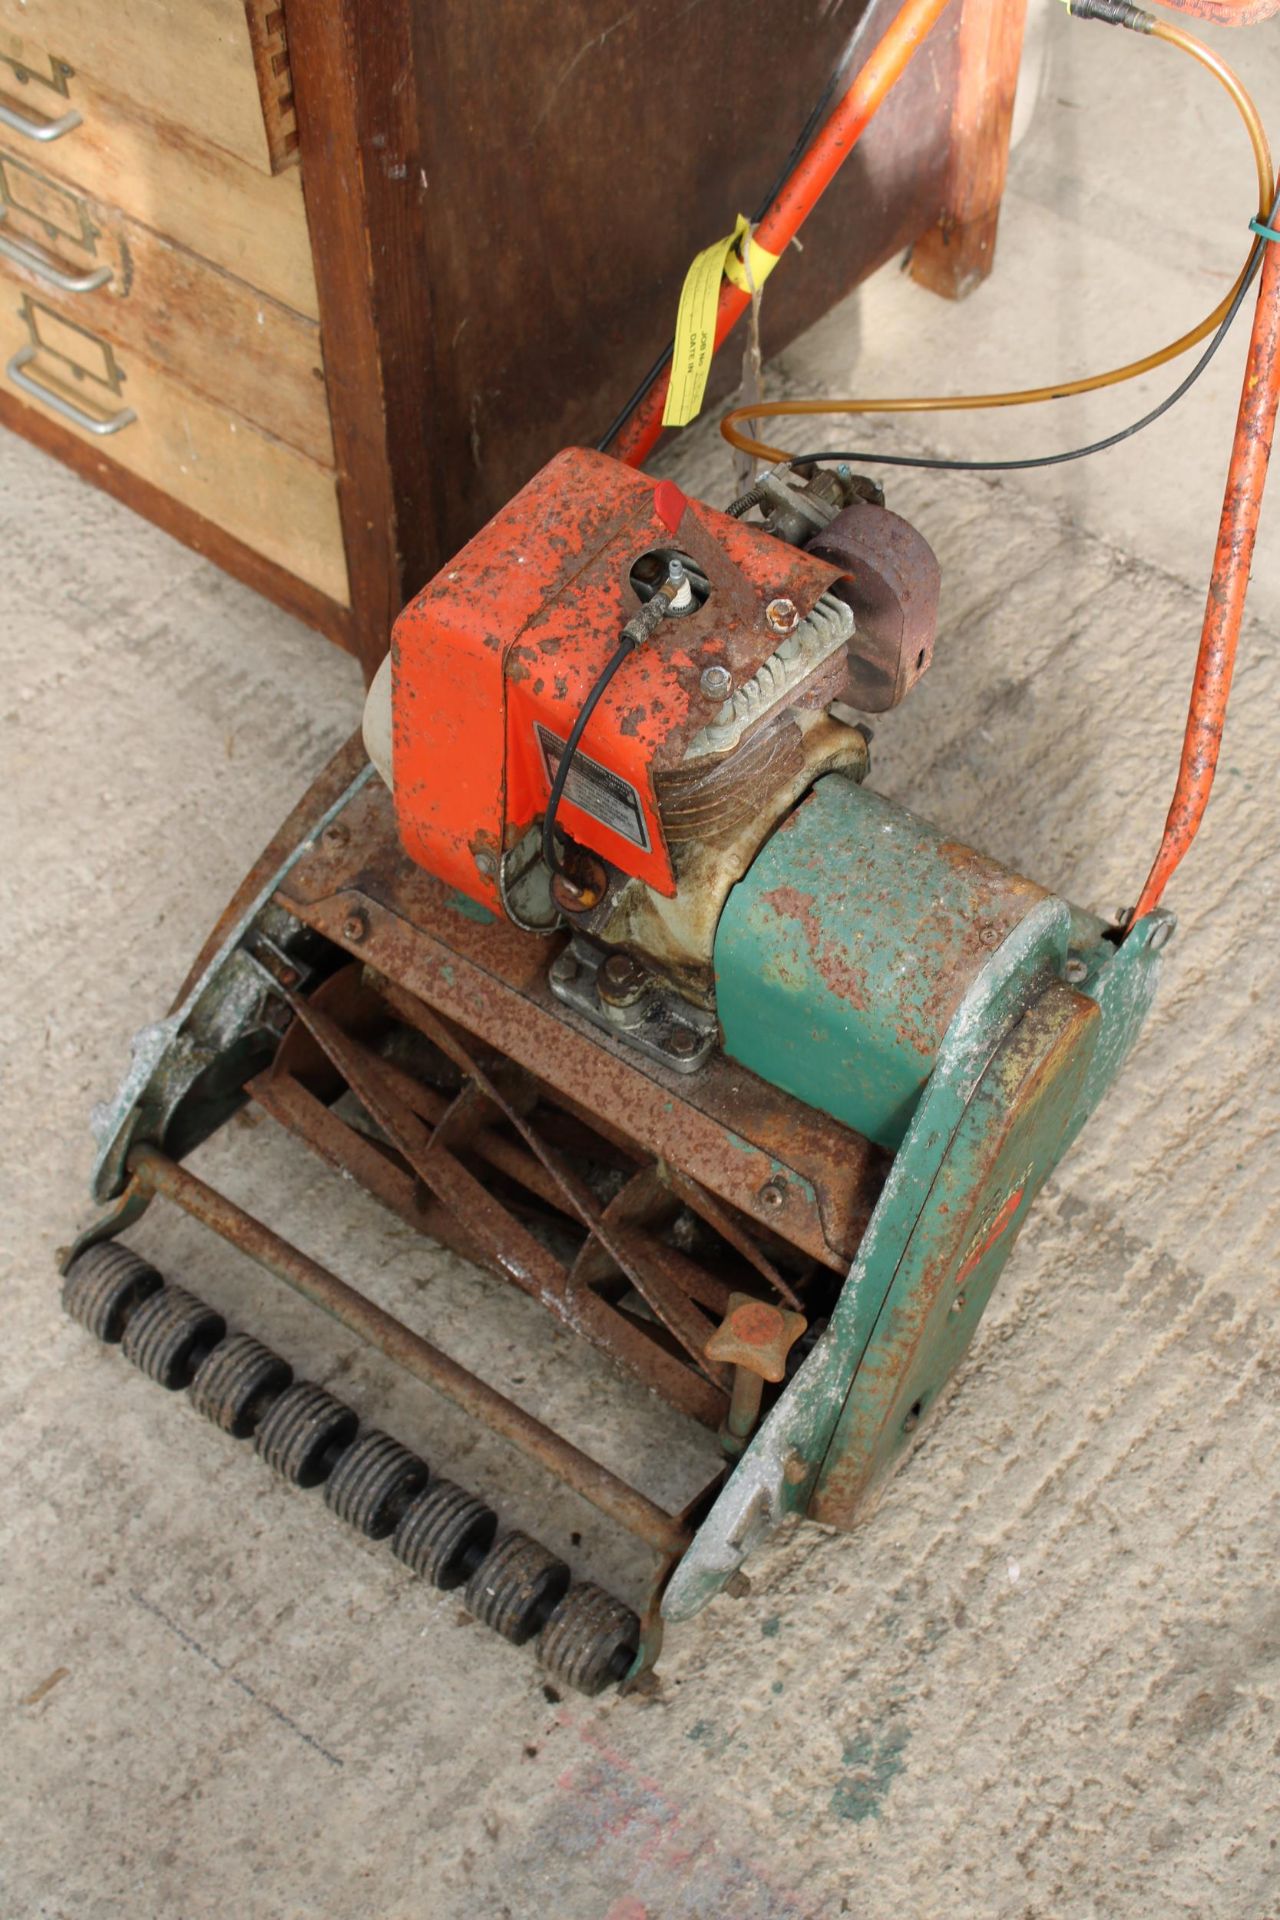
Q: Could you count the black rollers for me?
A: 8